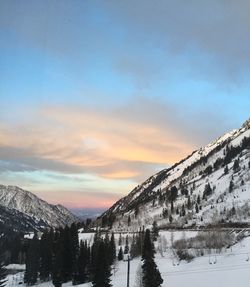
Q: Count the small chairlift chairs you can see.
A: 5